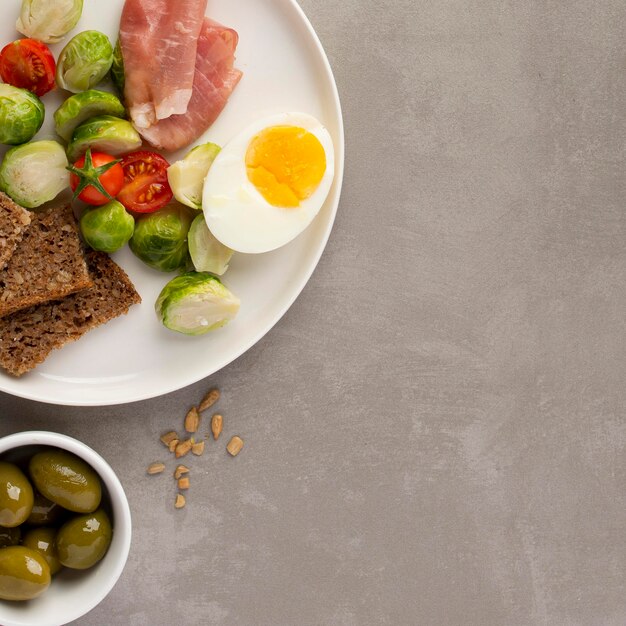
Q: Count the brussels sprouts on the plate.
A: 12